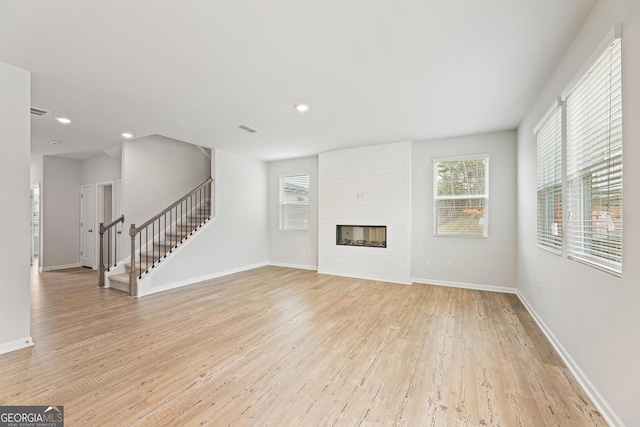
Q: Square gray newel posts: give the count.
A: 2